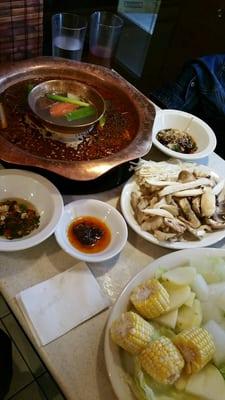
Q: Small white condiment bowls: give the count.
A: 3